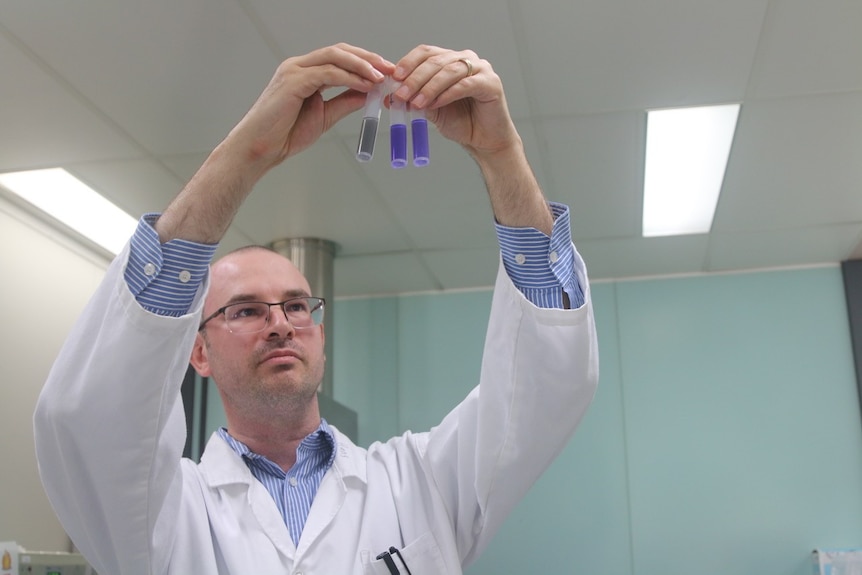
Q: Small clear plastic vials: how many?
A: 3